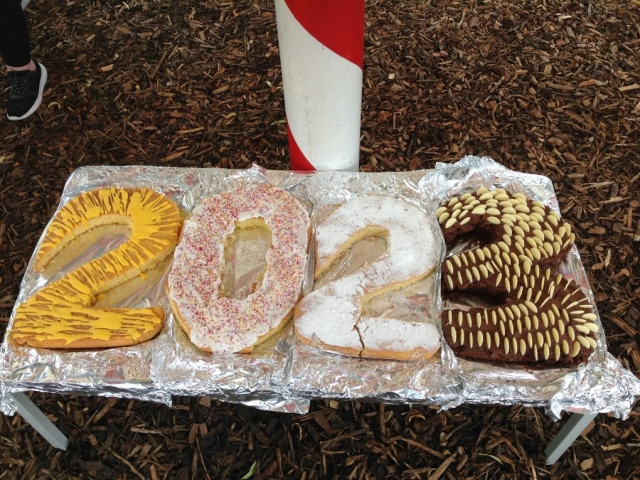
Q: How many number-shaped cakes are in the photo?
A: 4